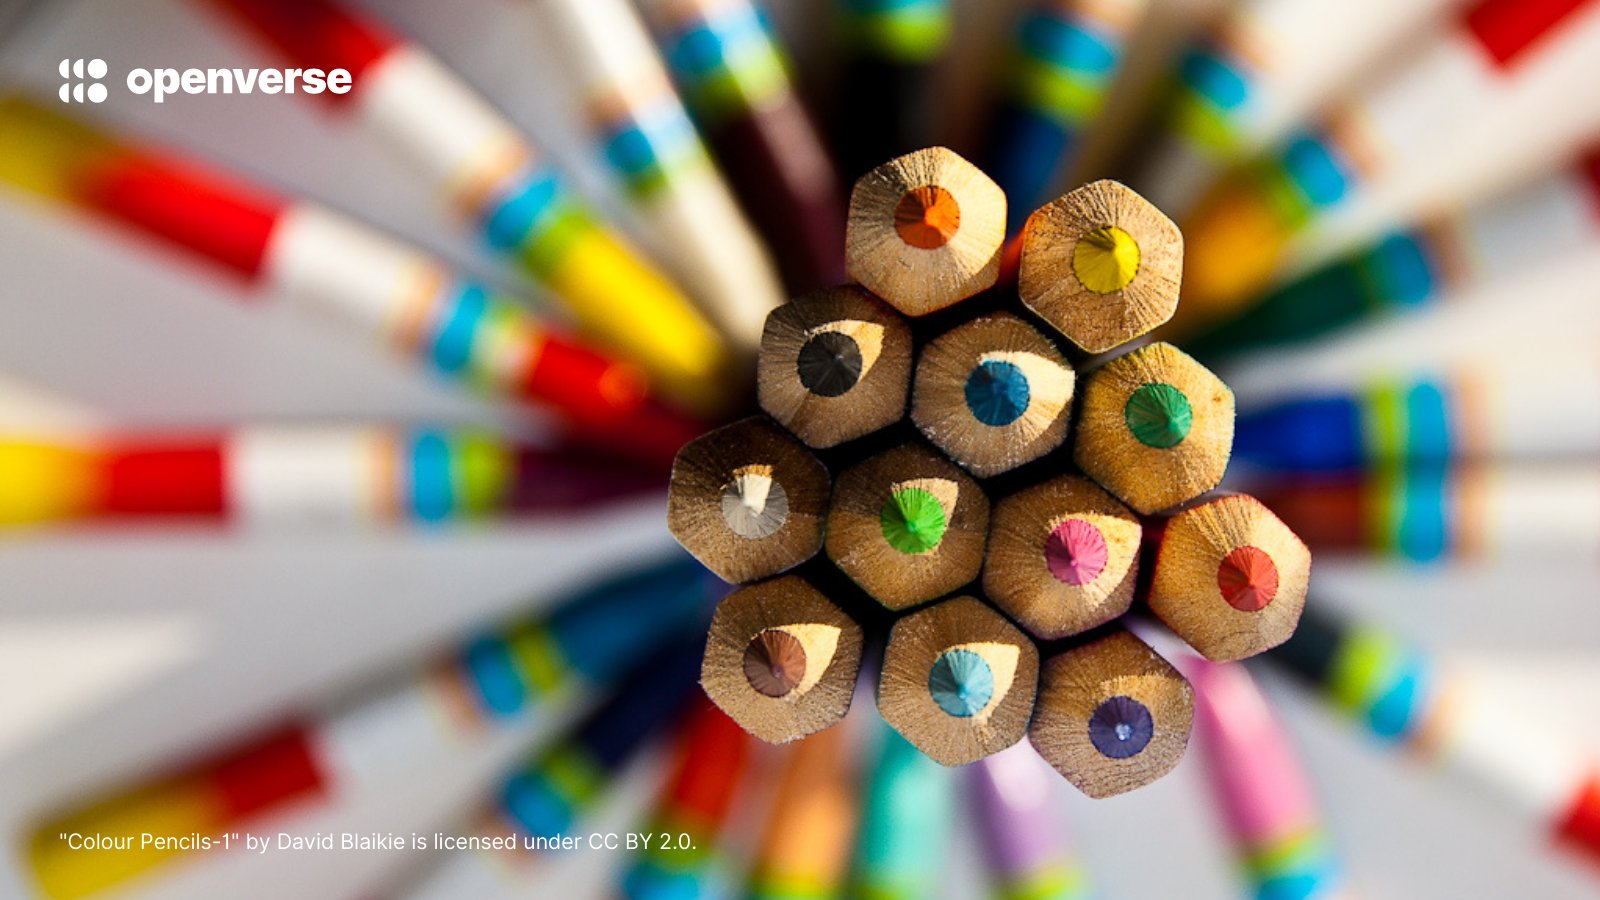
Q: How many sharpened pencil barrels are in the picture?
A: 12